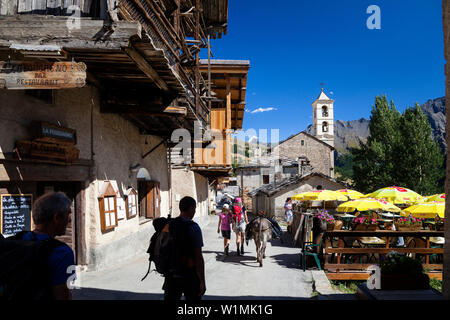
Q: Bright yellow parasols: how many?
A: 6